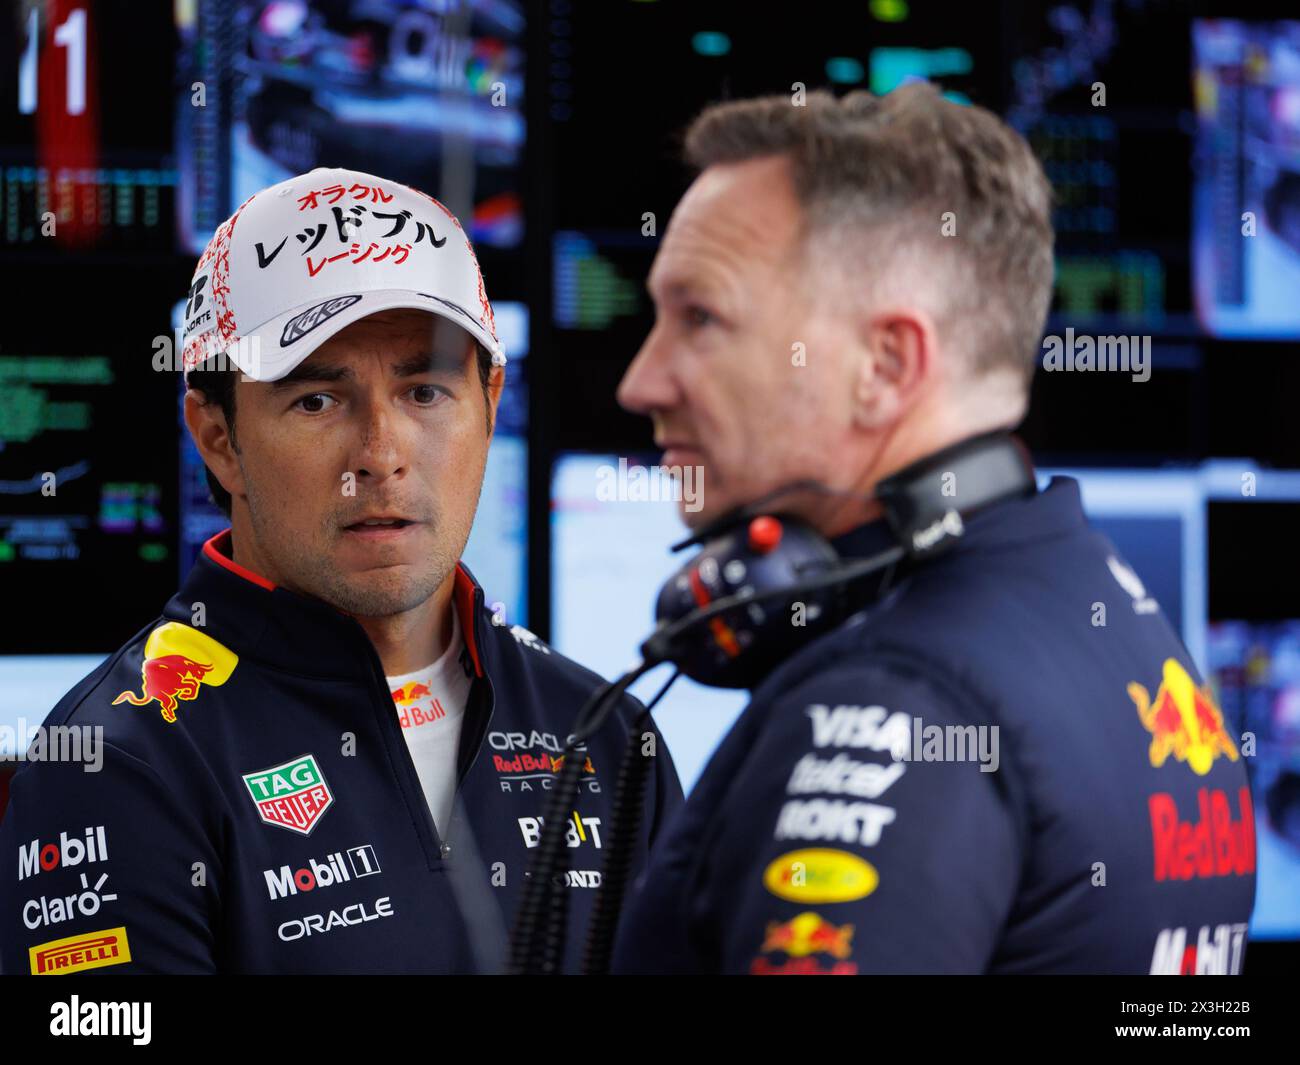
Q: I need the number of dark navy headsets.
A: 1